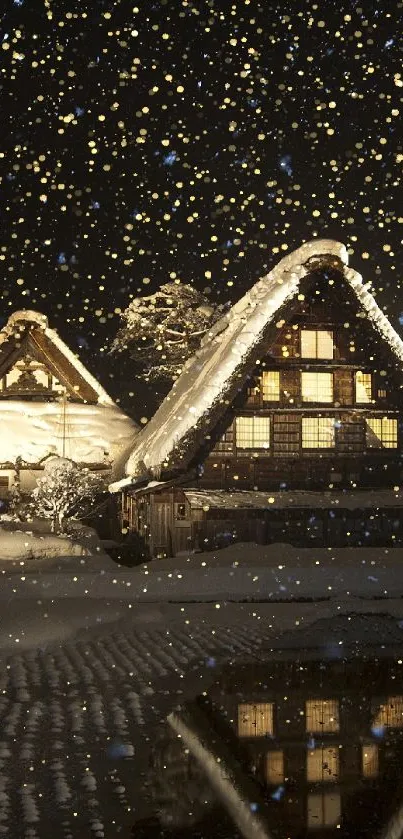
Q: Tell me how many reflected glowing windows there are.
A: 7